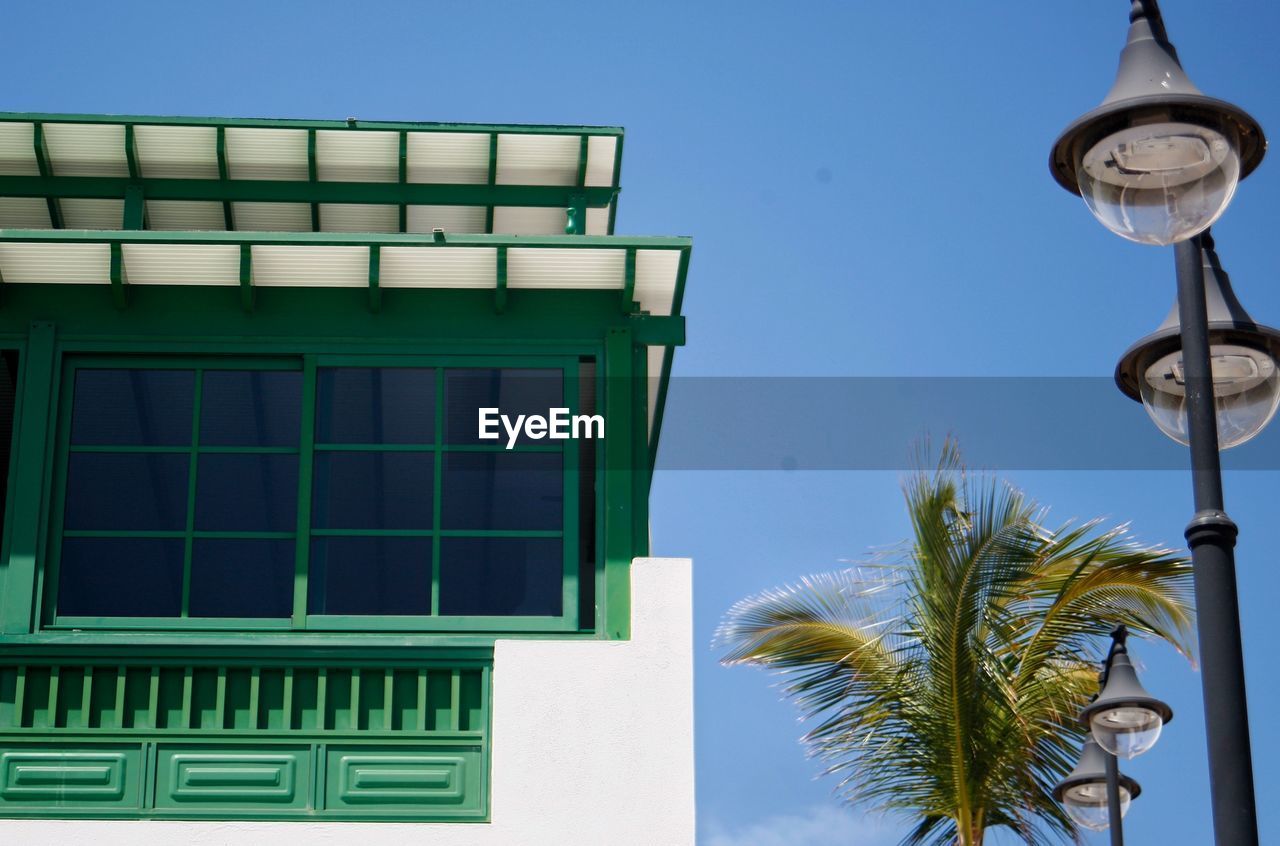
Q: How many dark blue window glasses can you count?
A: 12